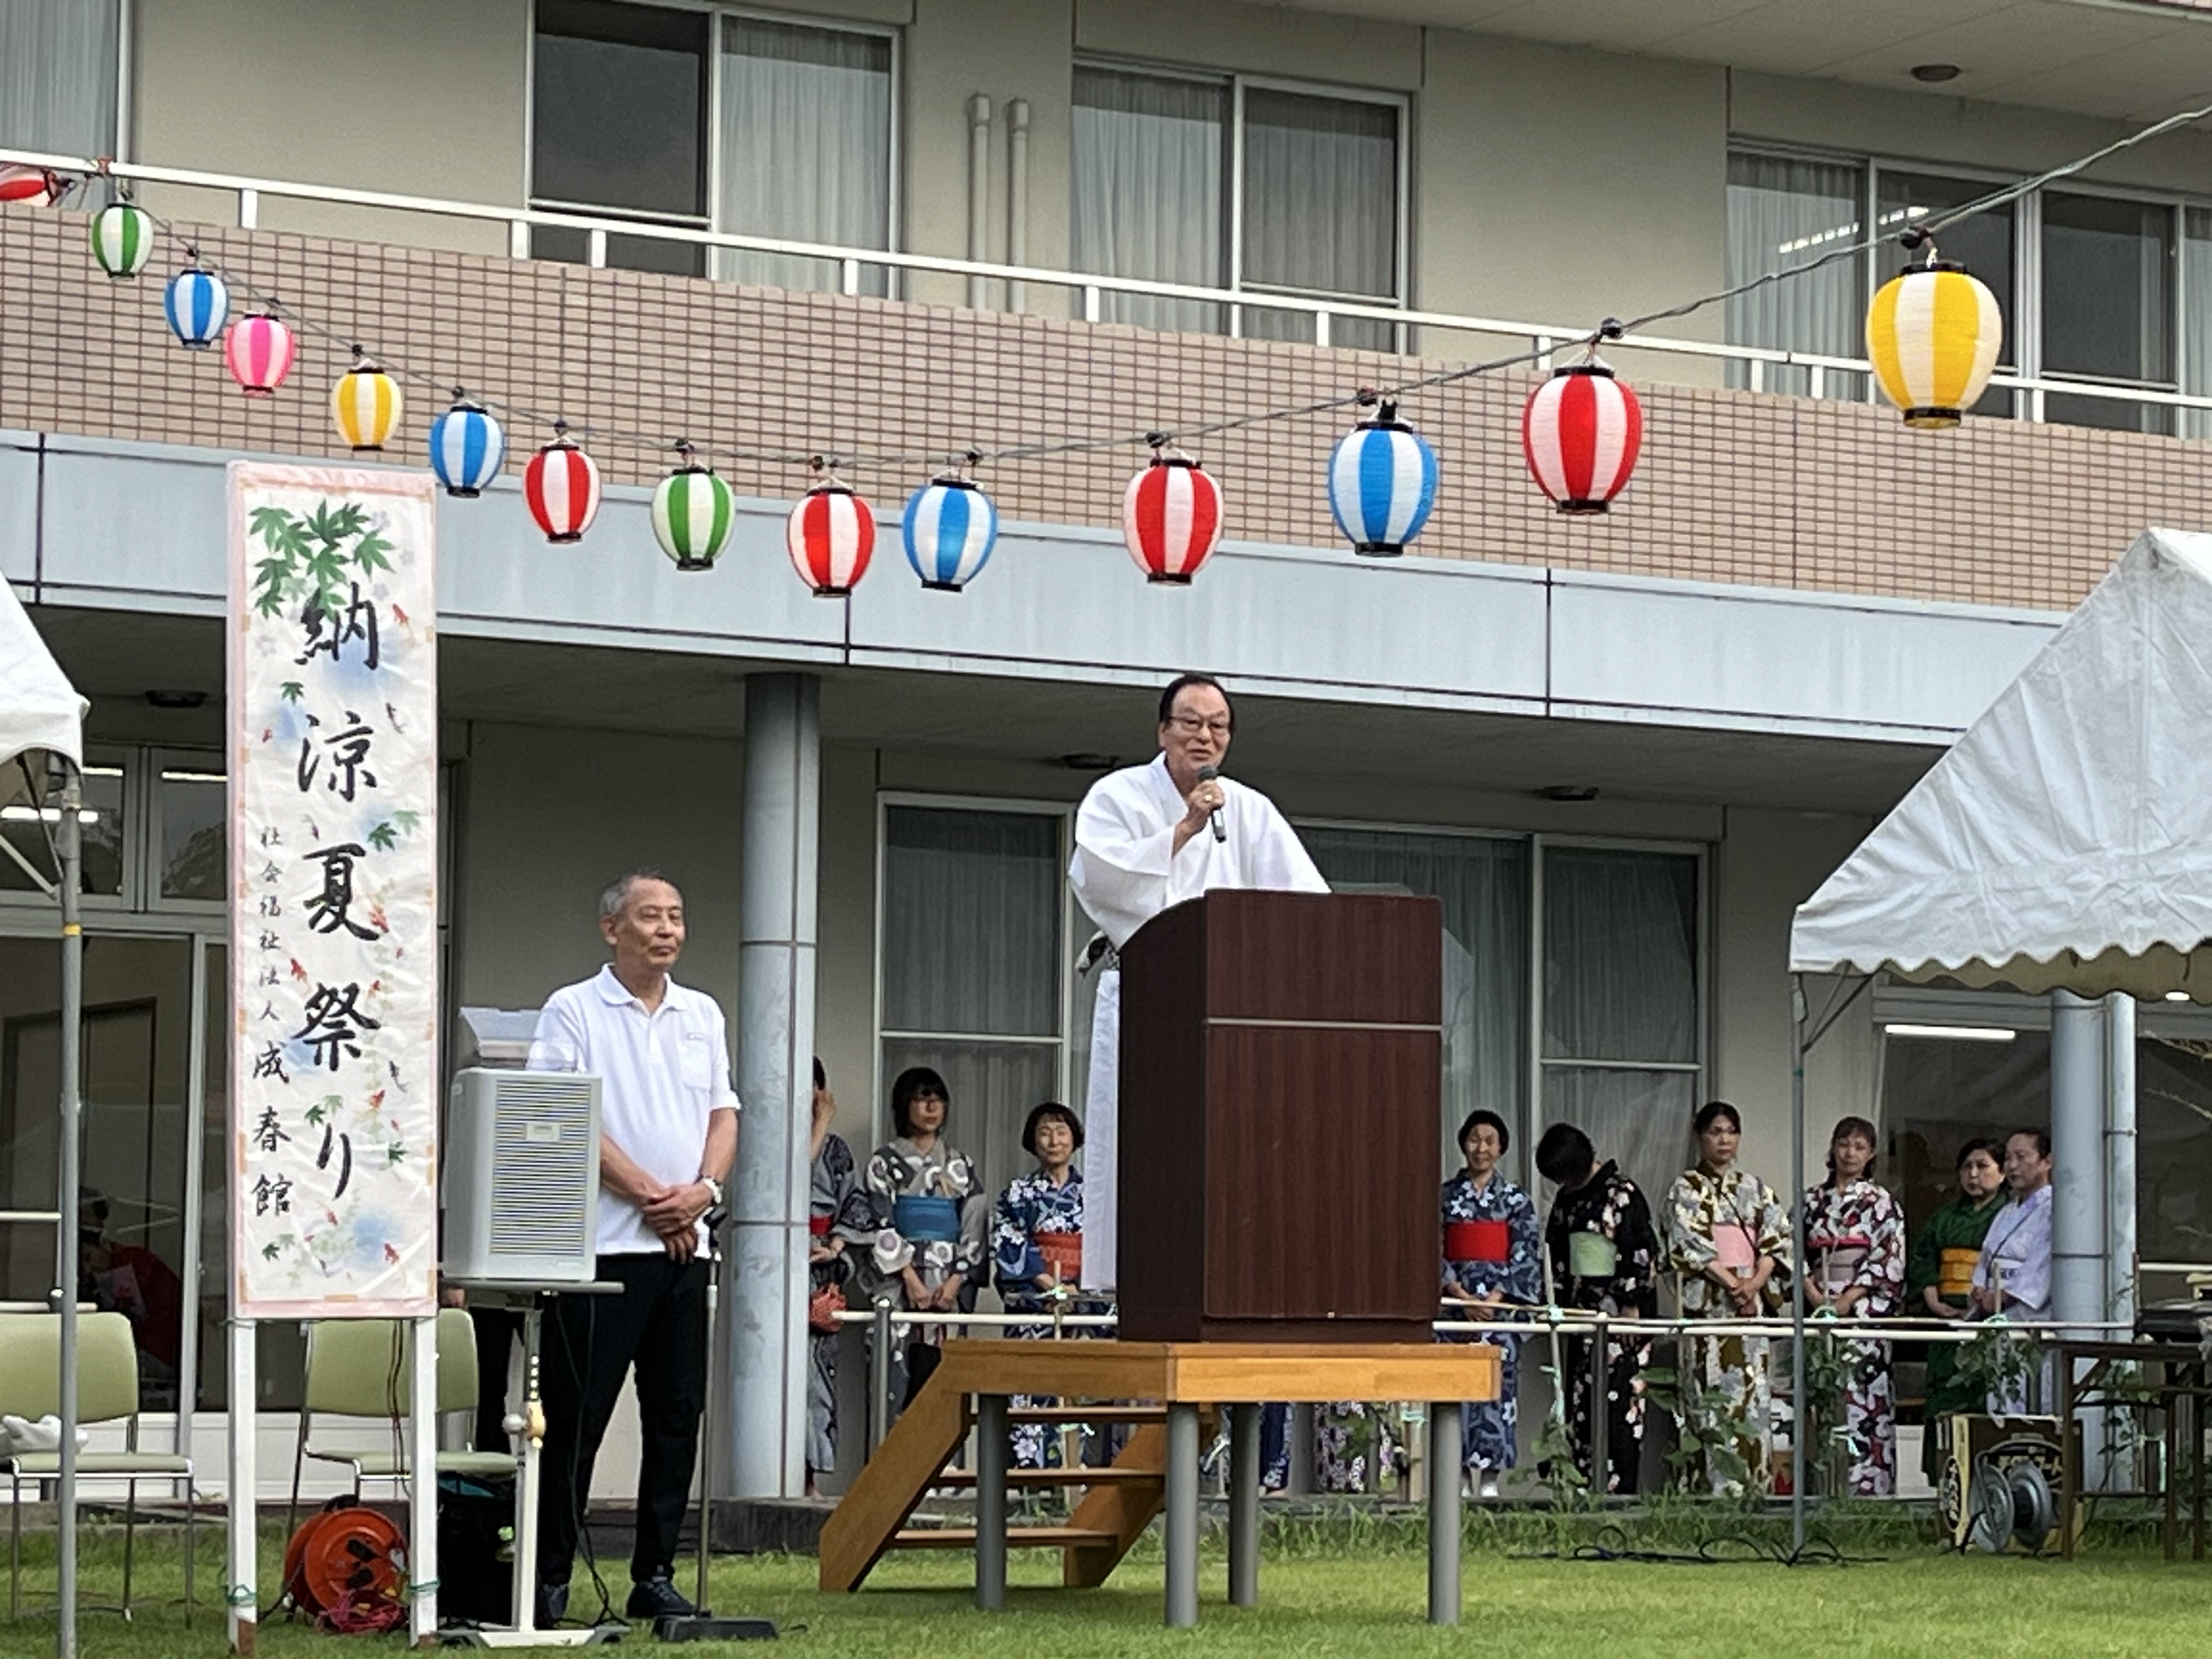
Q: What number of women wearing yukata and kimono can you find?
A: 9